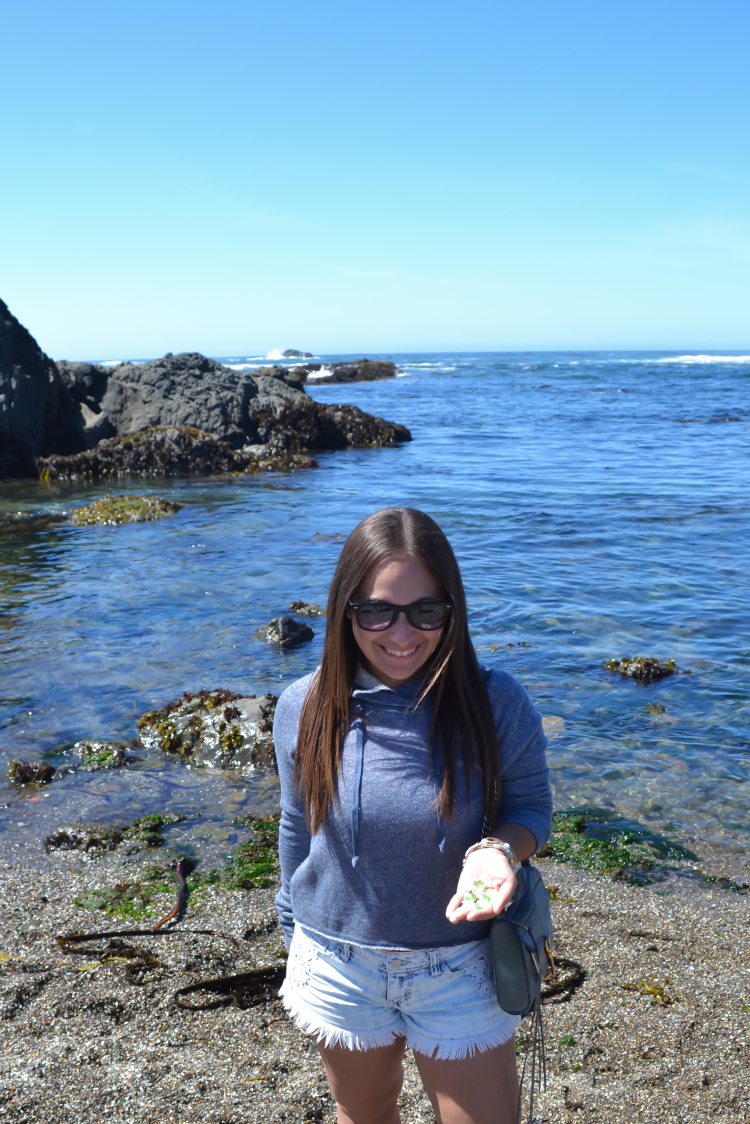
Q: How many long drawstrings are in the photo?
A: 2